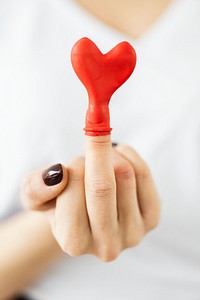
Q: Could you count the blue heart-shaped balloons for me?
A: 0